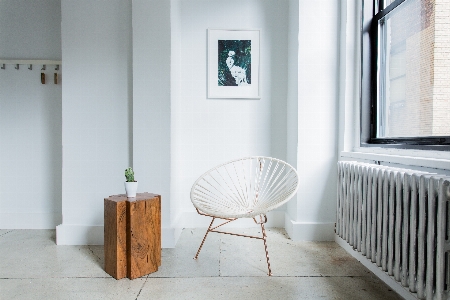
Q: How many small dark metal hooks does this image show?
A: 5